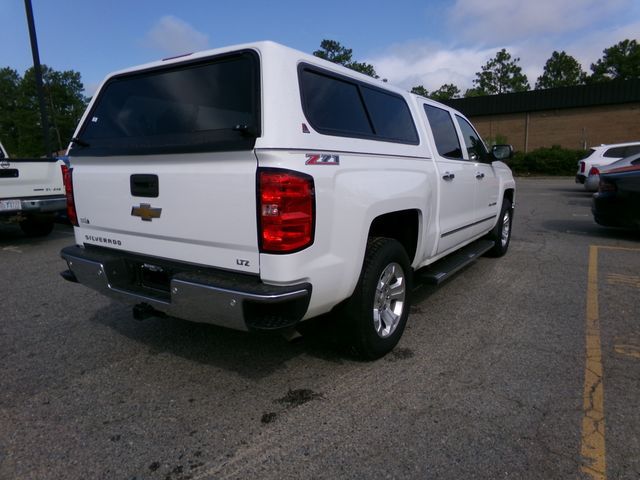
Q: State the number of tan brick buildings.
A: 1